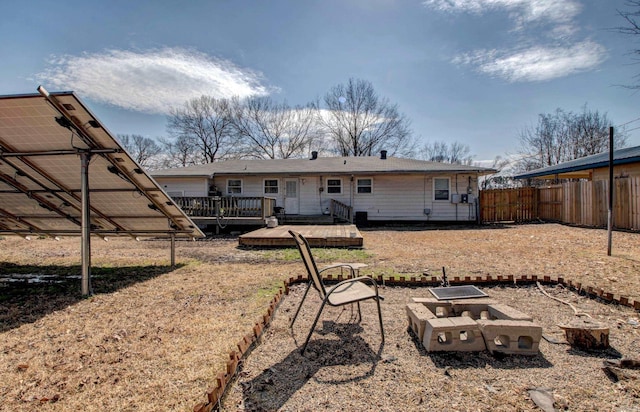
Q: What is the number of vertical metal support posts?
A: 2